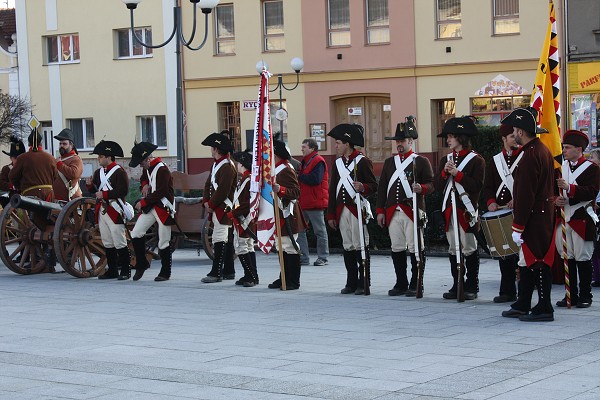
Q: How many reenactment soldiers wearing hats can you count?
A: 14